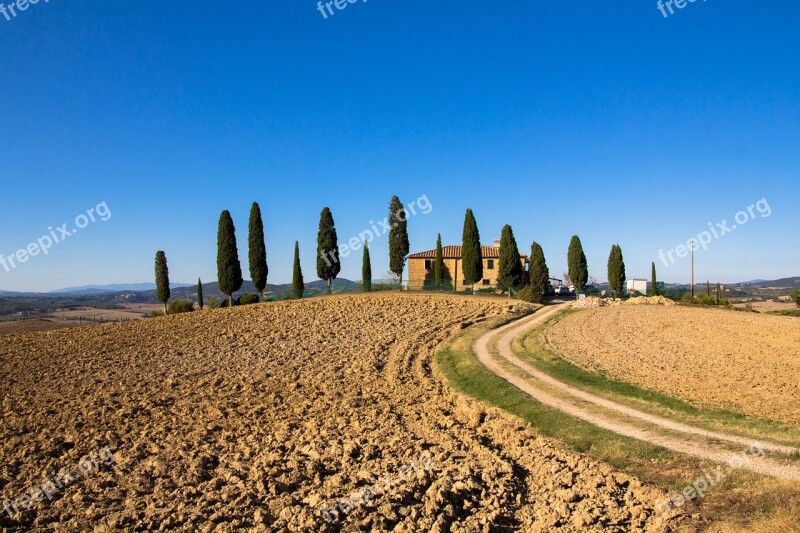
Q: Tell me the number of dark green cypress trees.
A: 15